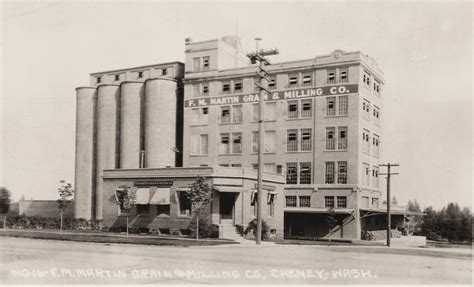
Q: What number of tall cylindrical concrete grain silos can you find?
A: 4